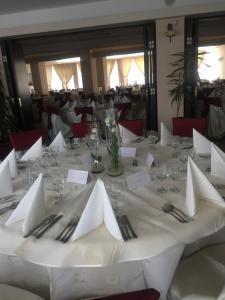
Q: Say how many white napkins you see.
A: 11